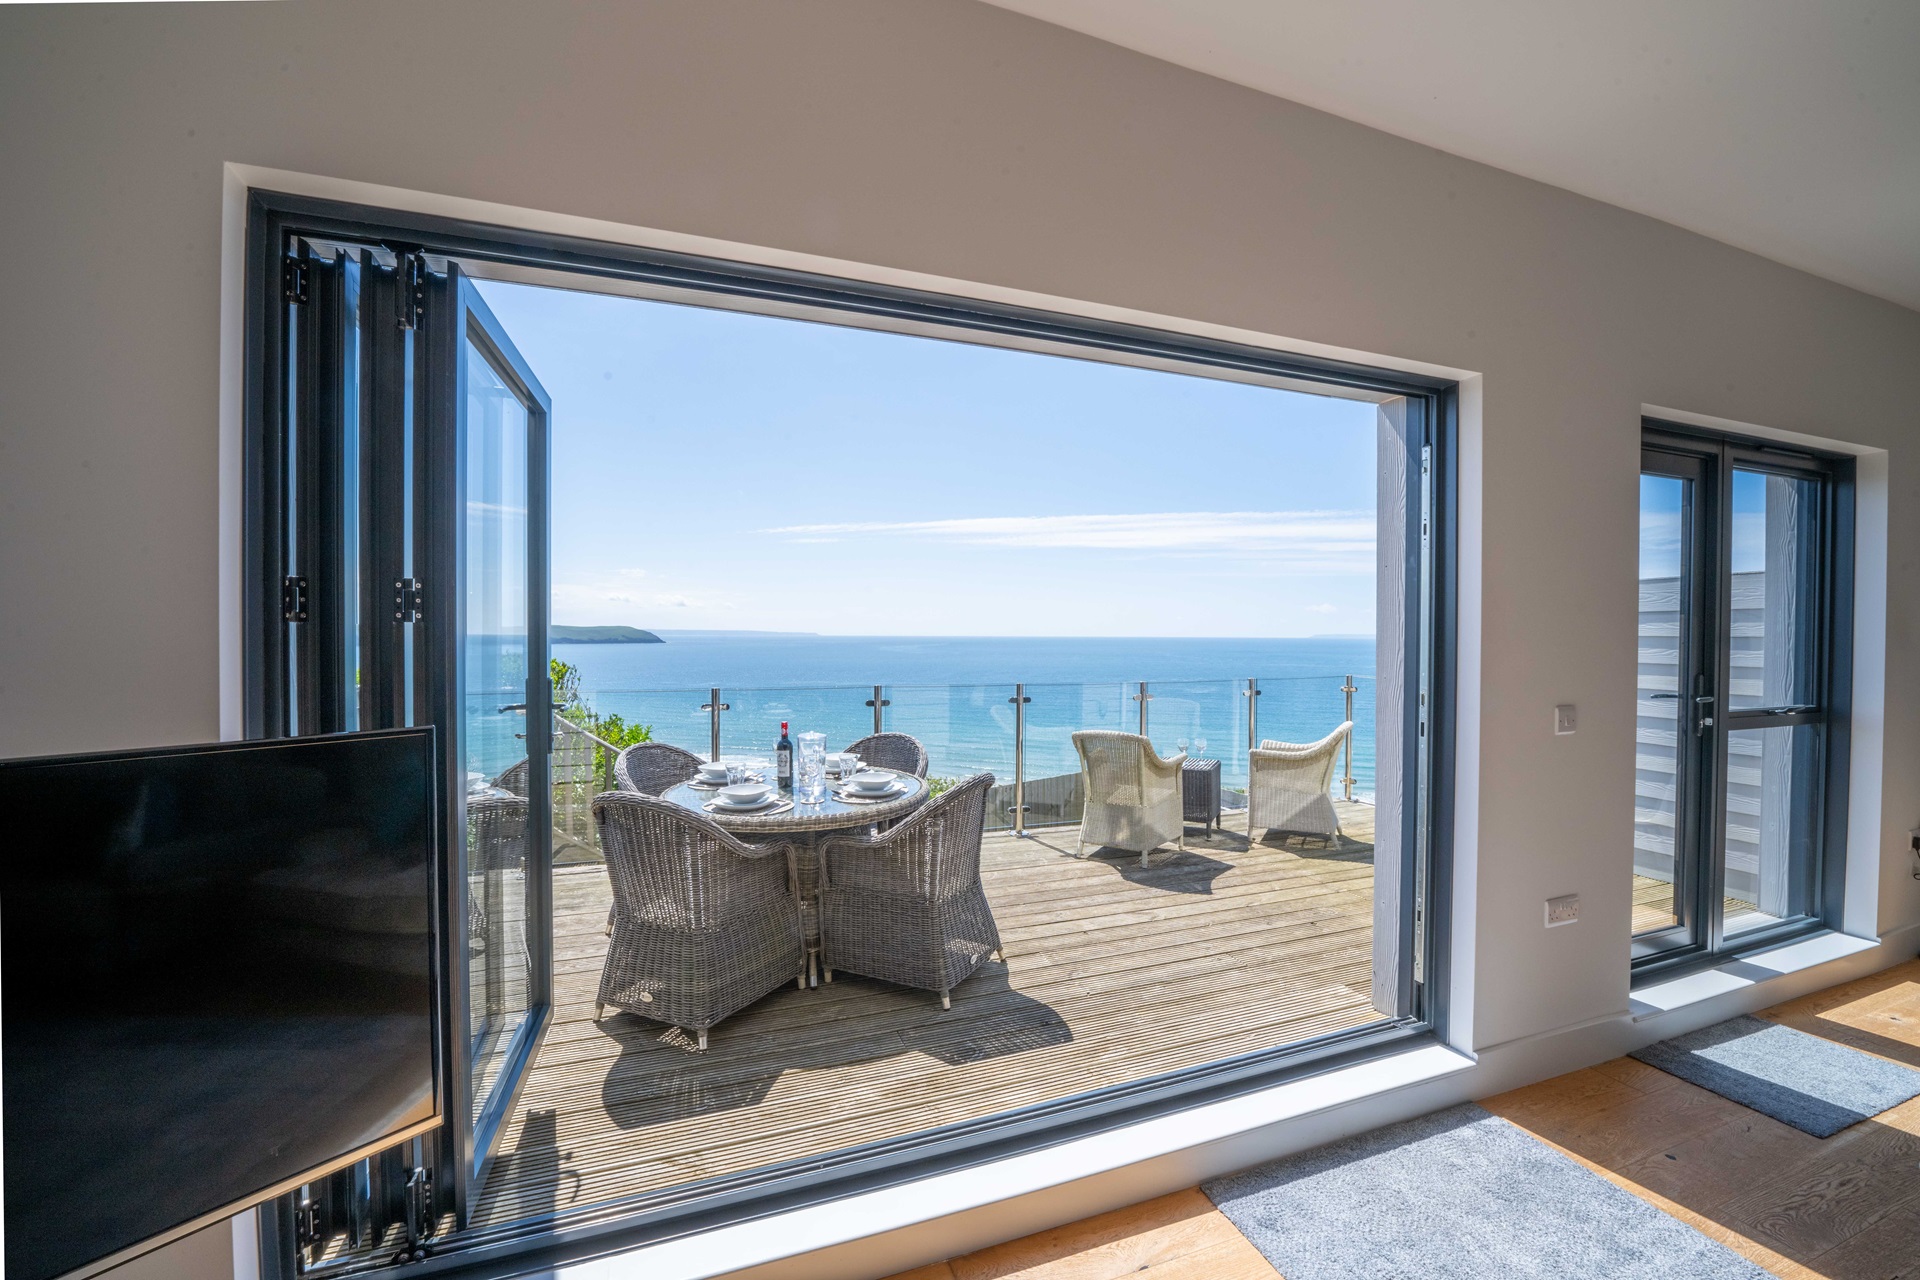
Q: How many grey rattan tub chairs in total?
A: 4